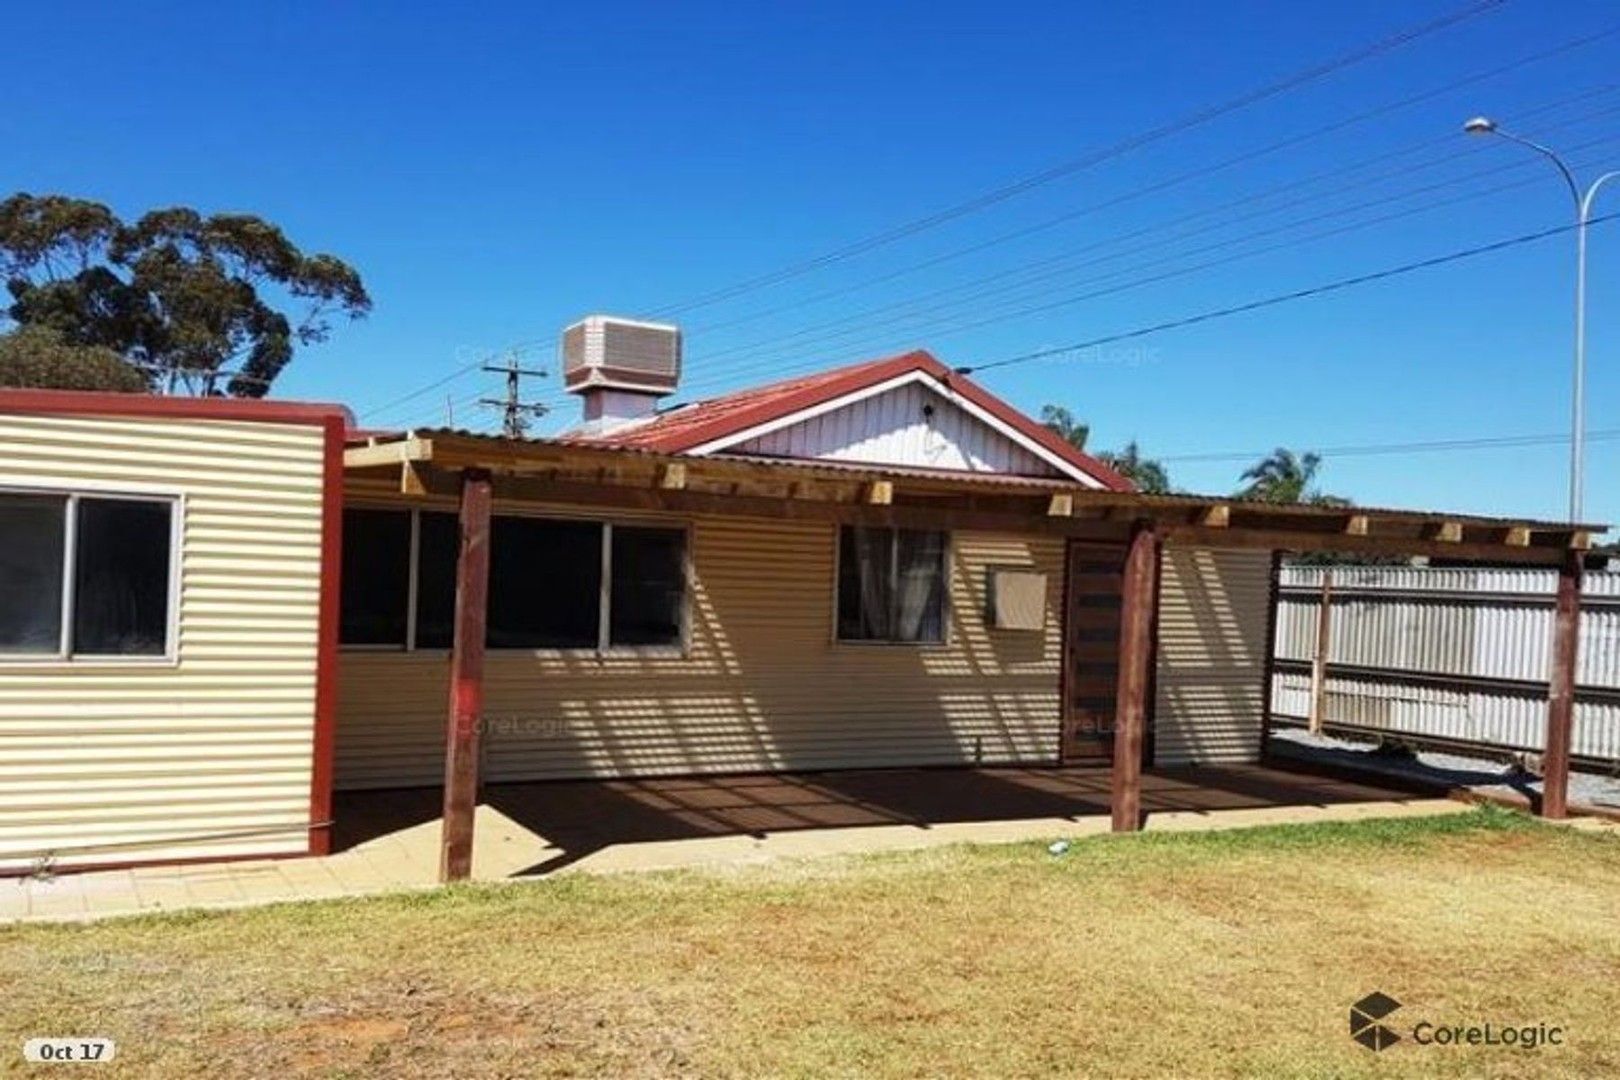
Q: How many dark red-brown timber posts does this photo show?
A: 3